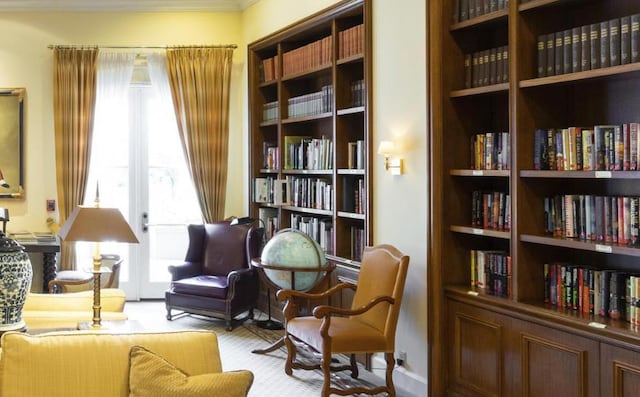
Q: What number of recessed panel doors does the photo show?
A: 3